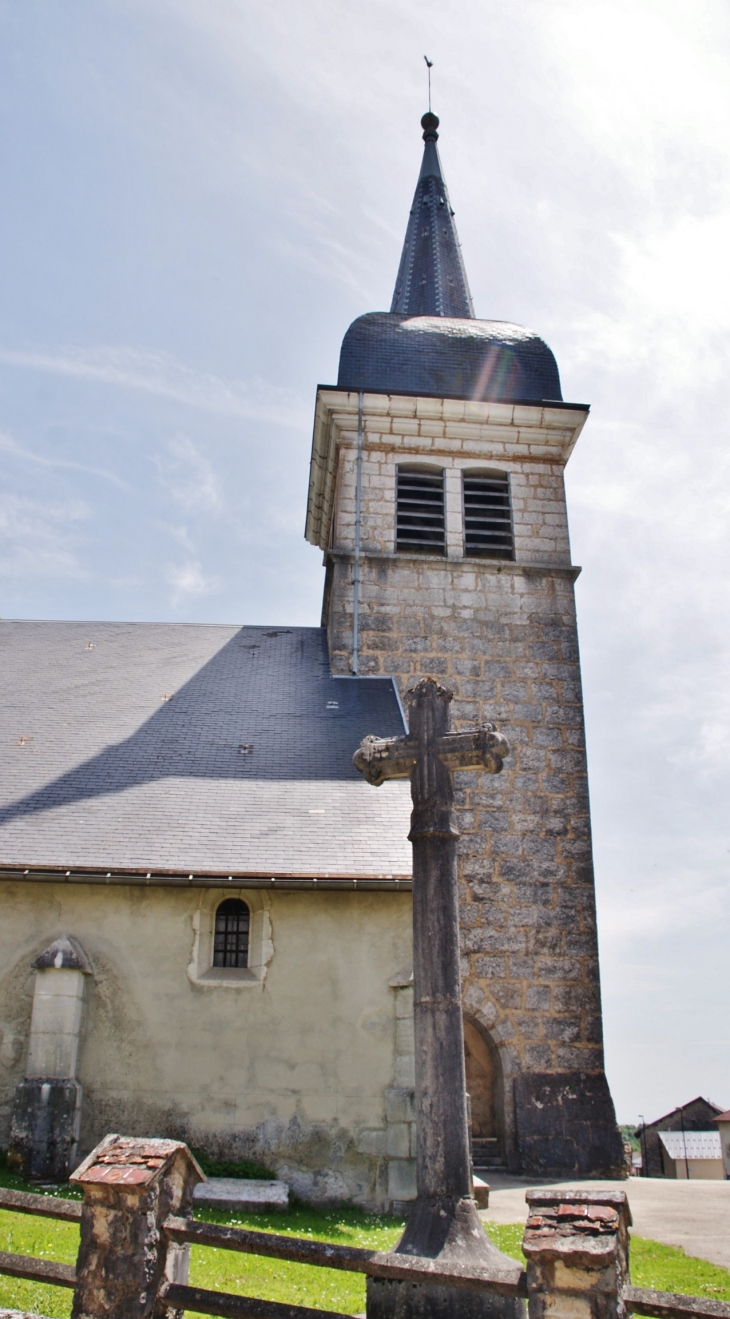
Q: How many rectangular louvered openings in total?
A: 2